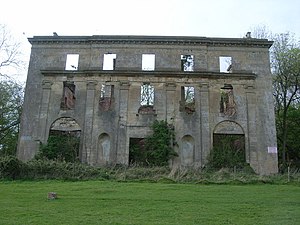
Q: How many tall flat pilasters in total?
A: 6